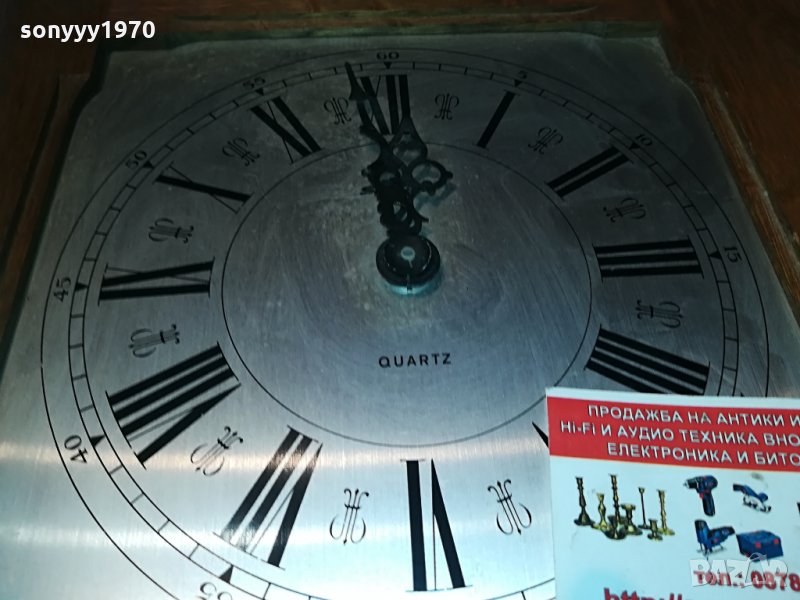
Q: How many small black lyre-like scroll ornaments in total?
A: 11